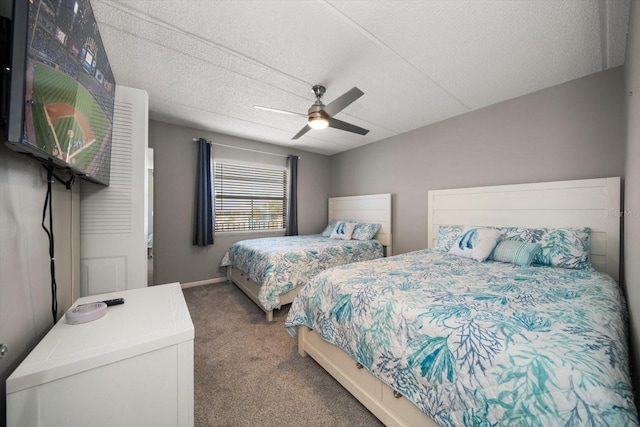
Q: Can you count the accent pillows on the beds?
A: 3